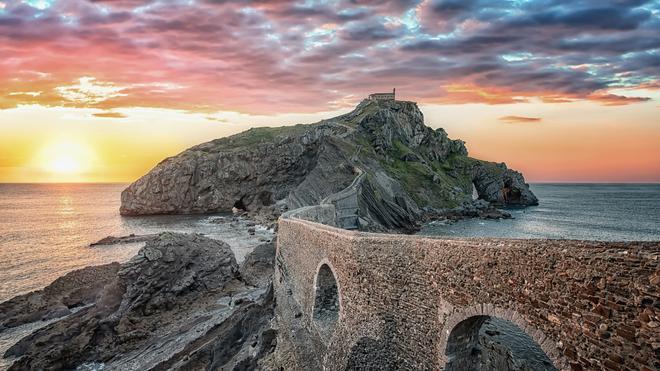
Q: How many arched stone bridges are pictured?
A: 1